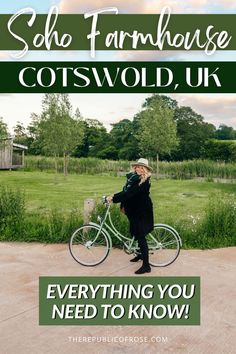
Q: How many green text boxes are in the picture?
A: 3